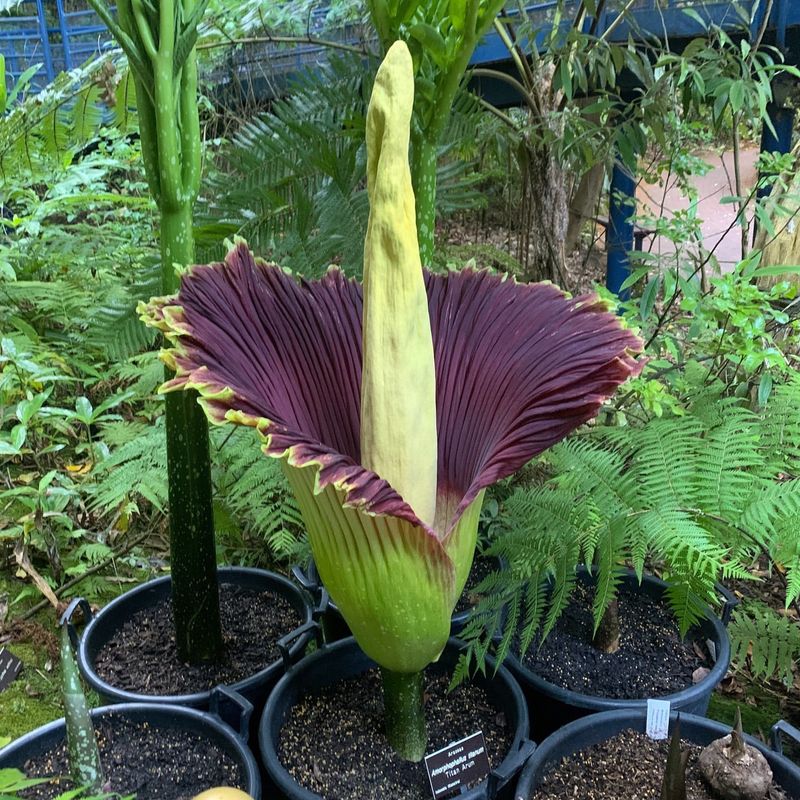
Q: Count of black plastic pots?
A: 6